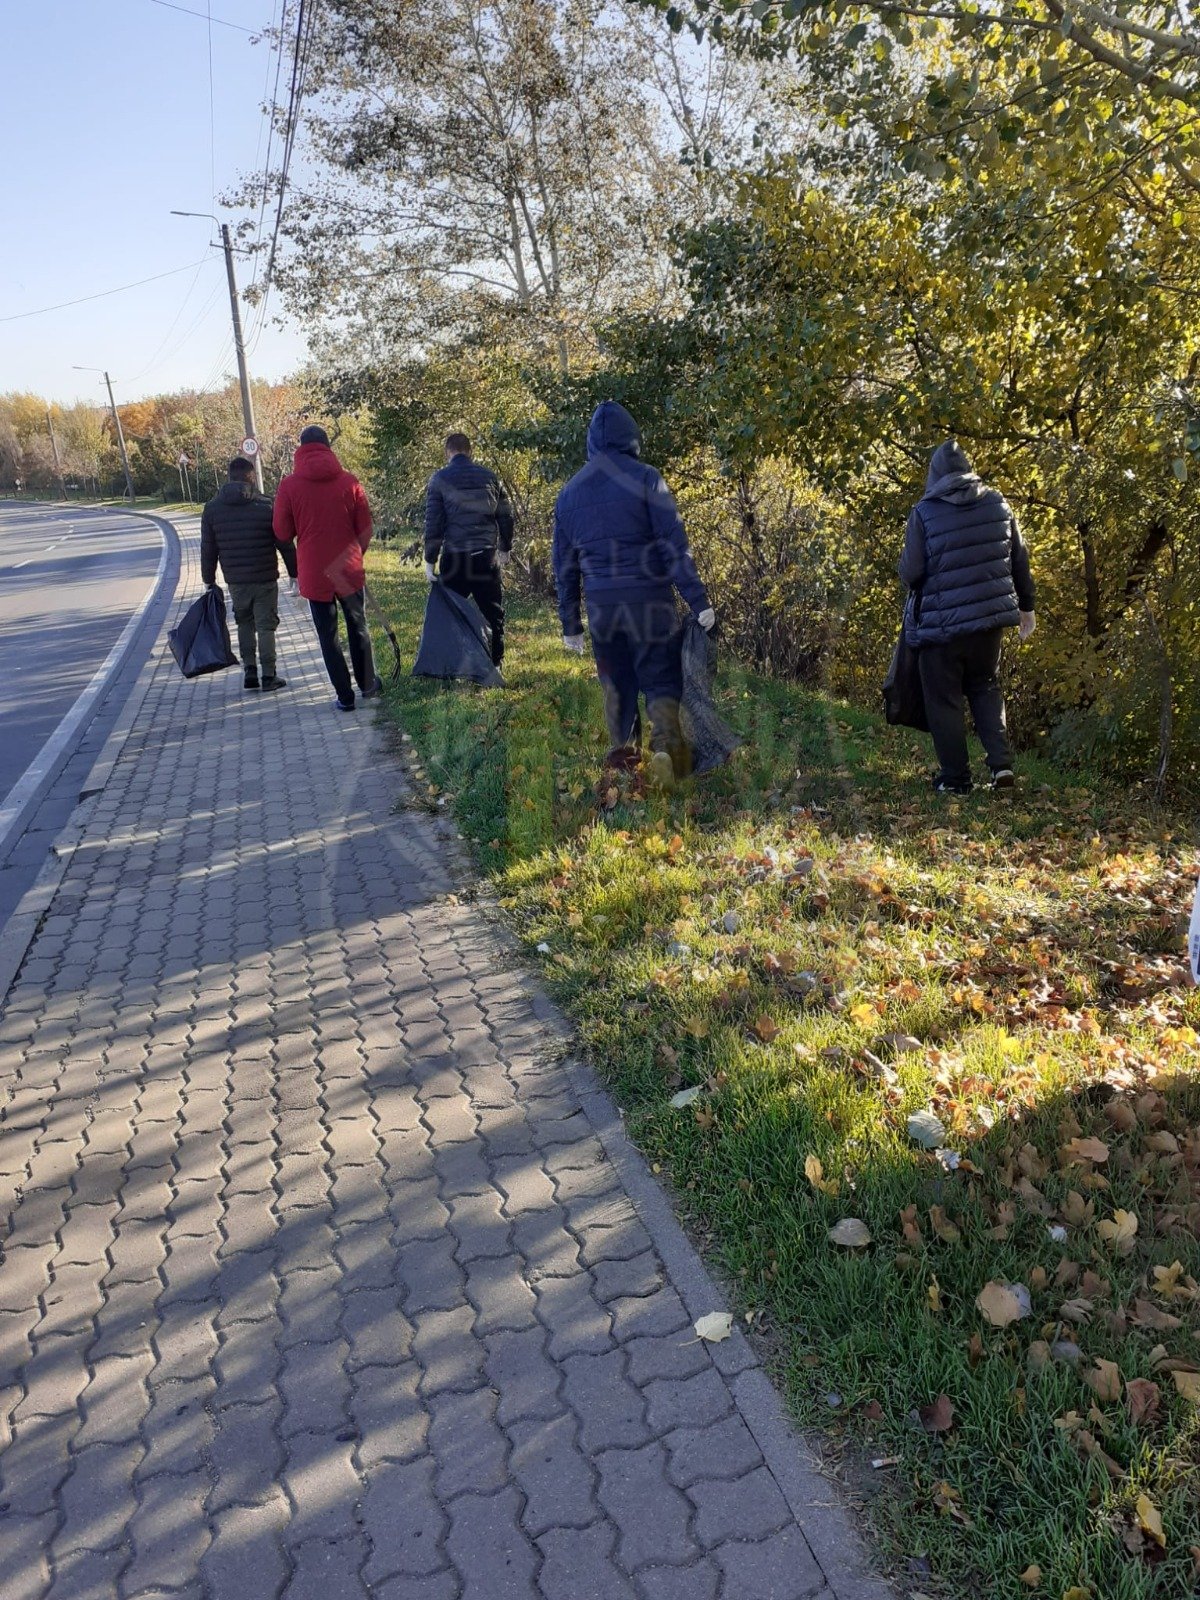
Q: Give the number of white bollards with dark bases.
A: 0